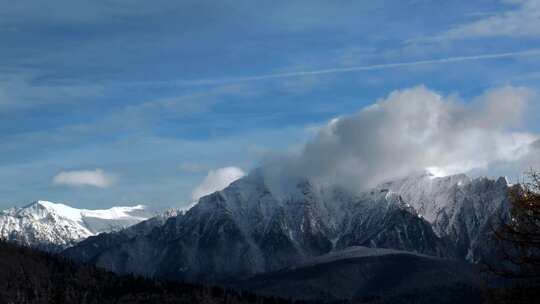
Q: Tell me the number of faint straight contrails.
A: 1